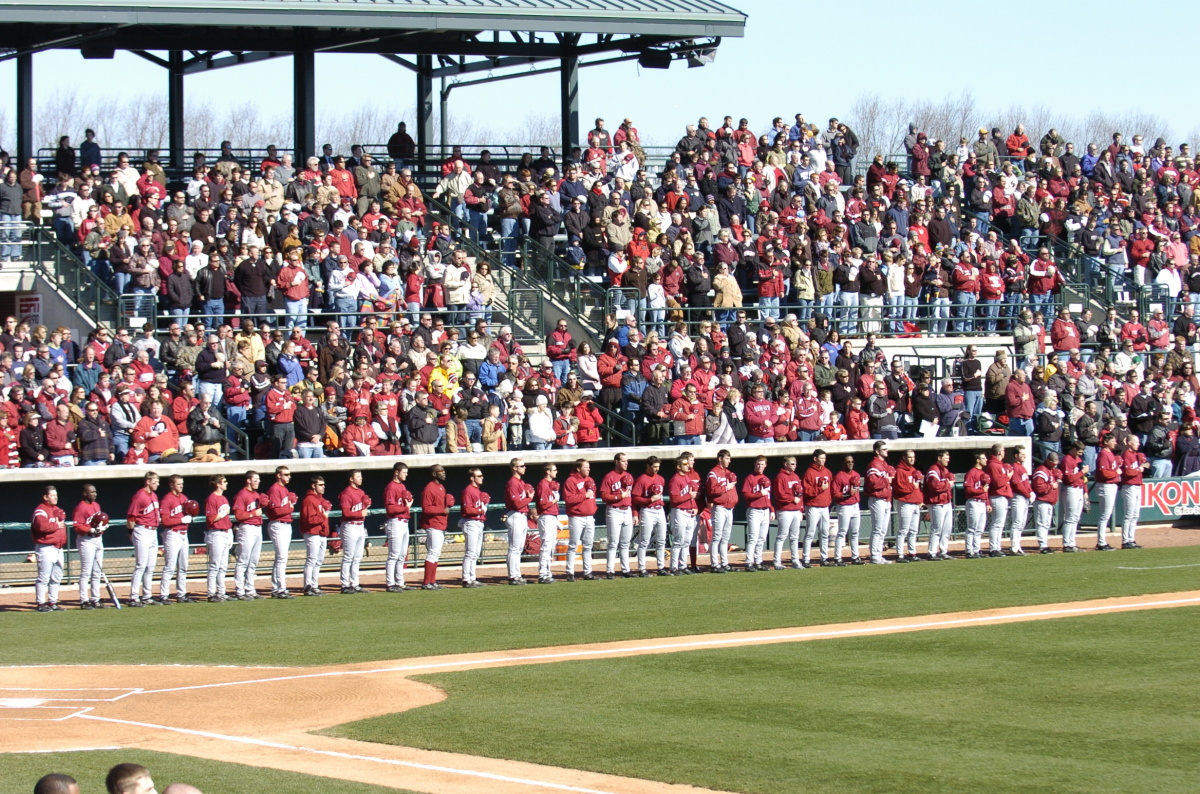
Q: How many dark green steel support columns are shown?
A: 5